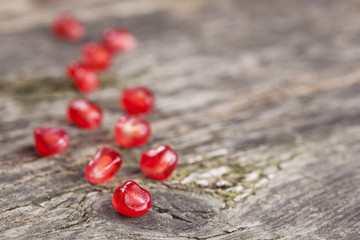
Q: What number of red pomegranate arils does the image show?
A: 11